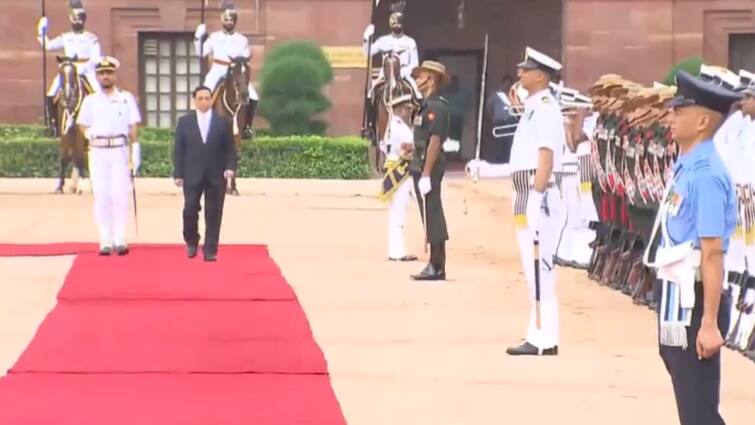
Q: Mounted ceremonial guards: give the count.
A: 3